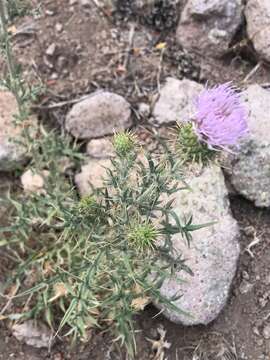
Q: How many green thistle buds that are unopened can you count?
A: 3